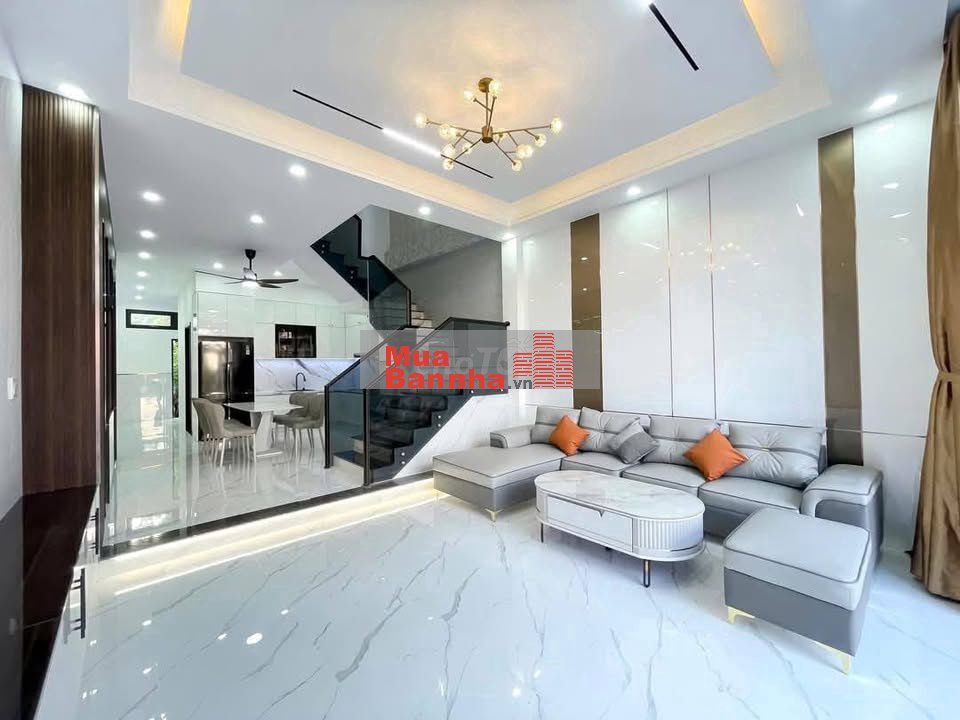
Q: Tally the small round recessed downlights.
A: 15